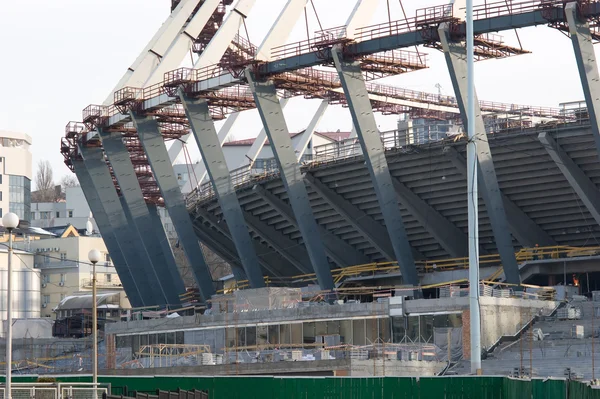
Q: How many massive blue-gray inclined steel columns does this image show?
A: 9